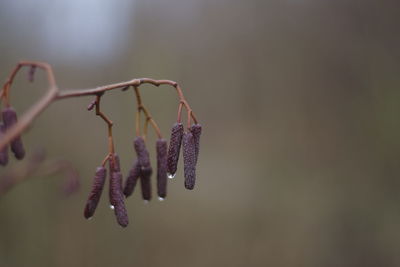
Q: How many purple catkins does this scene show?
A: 11